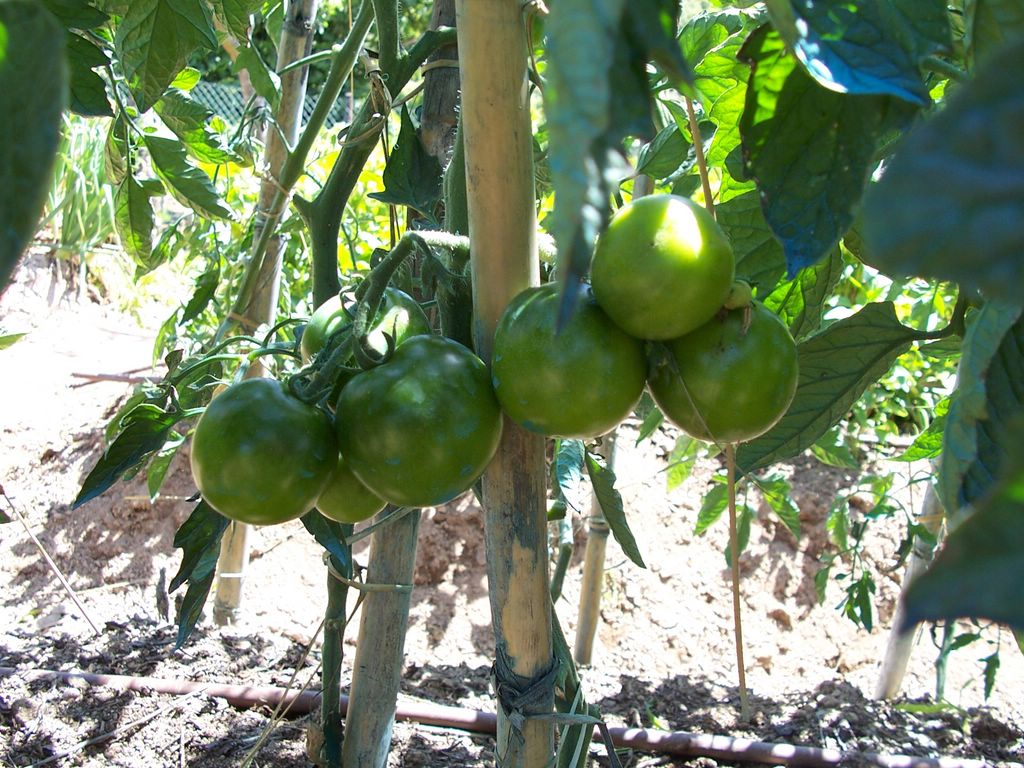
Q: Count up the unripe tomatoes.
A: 7